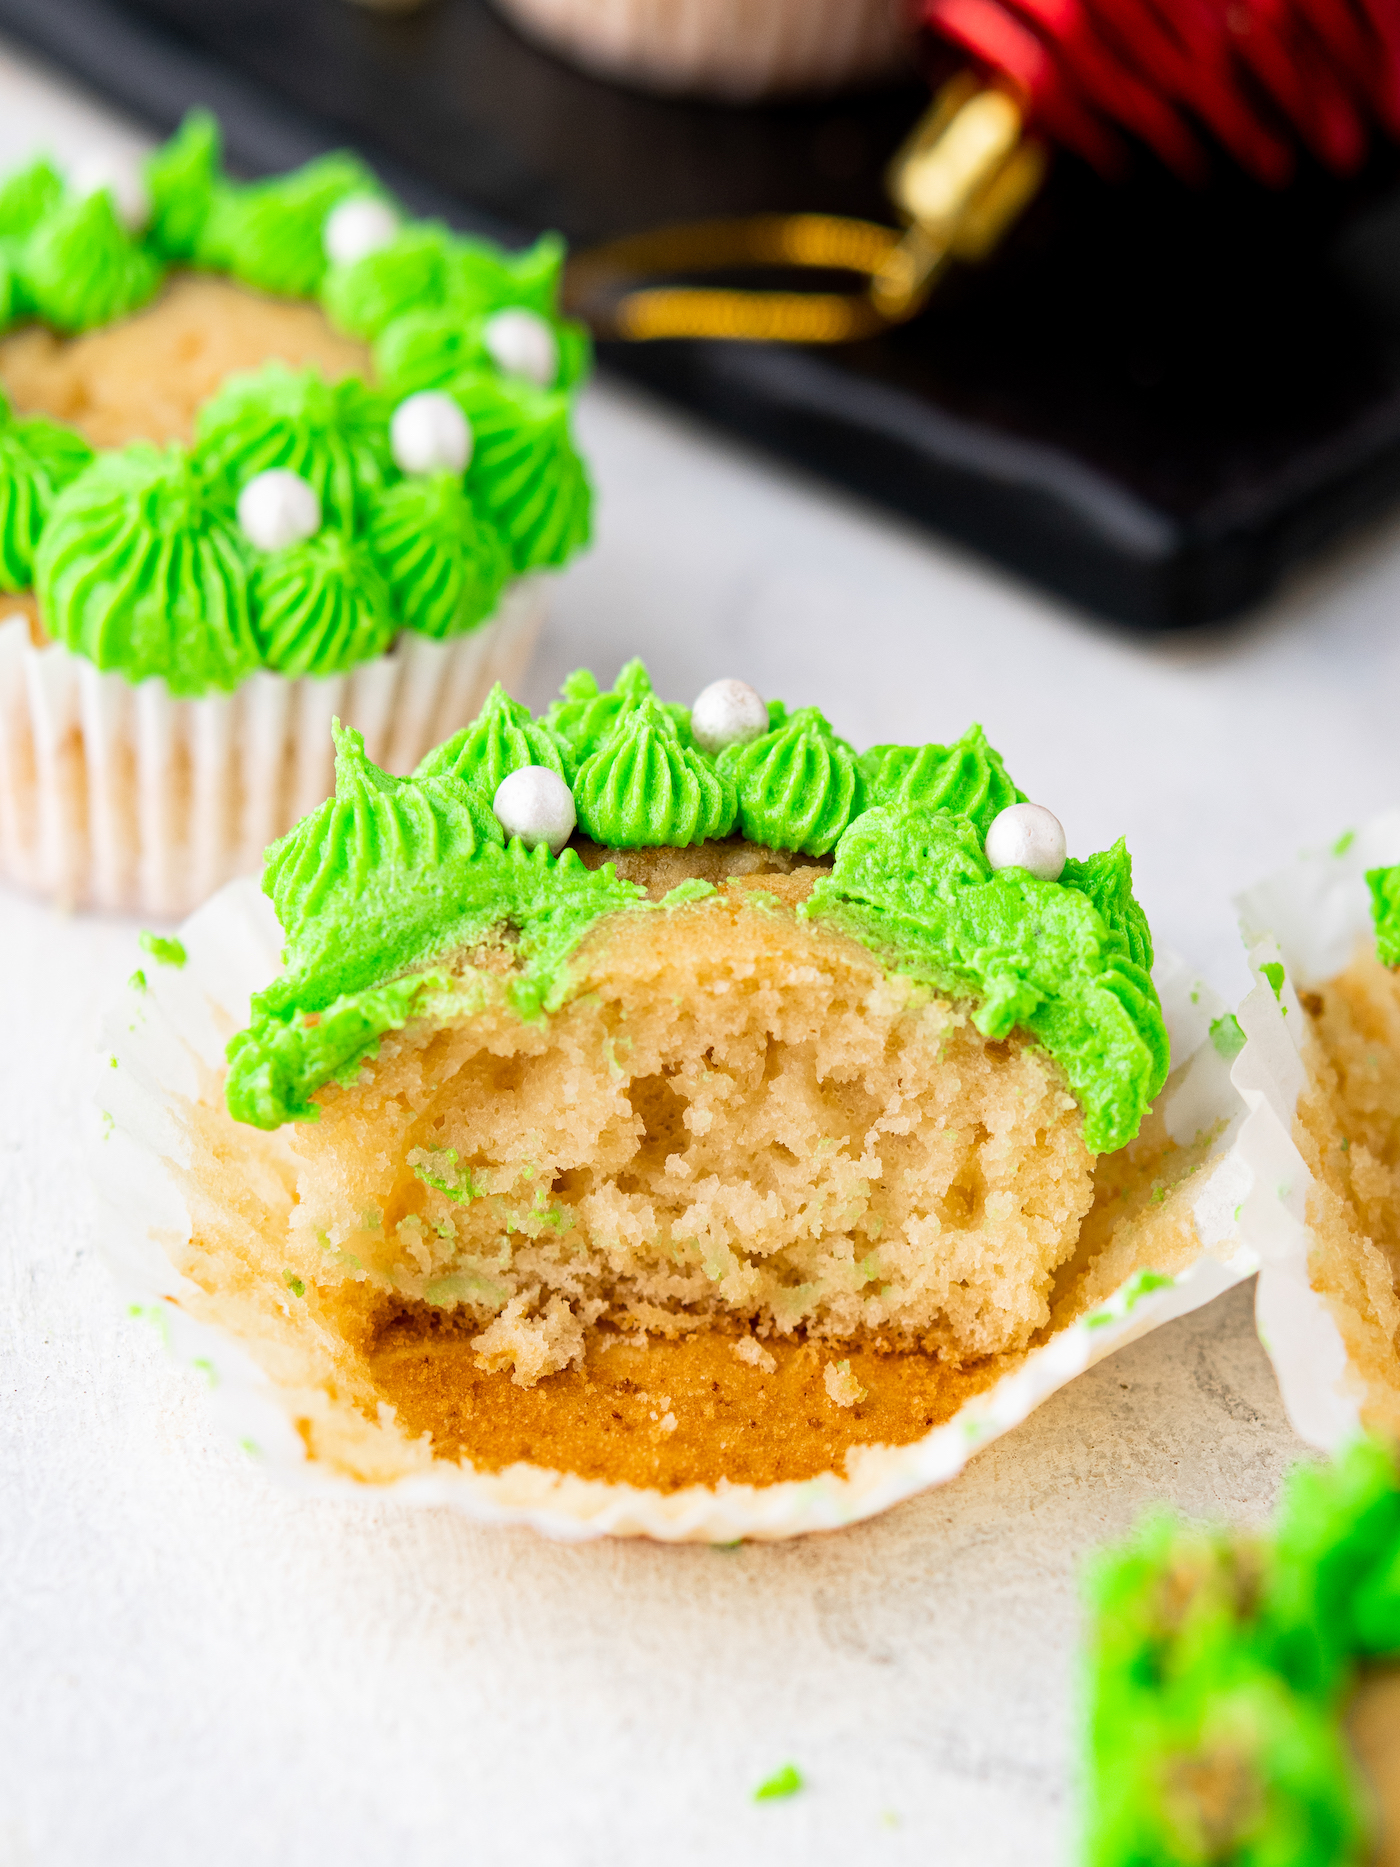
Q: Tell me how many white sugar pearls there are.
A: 8